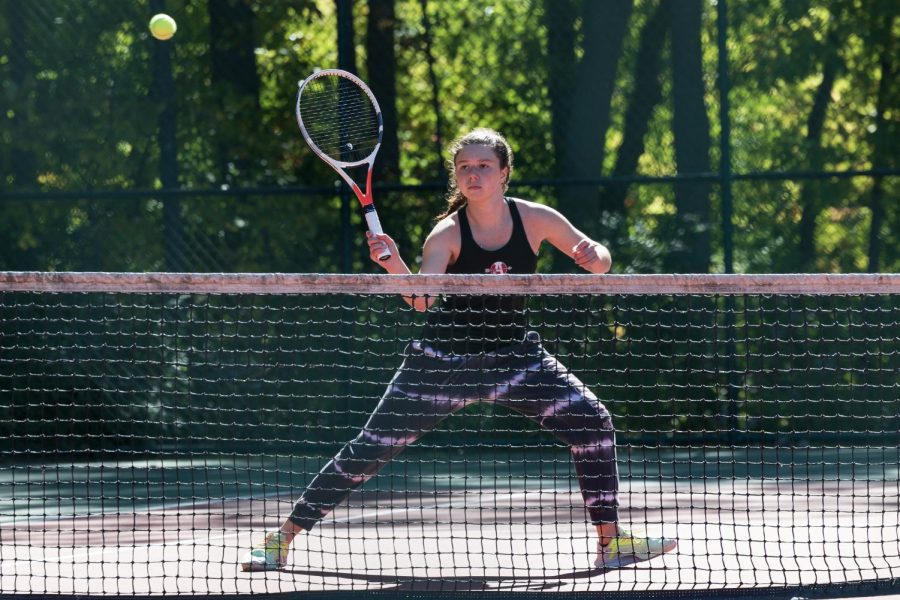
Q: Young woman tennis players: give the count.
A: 1